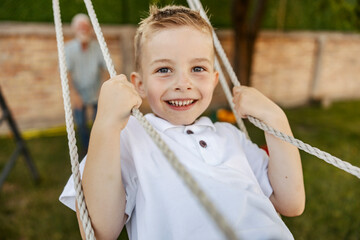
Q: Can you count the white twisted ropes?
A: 4